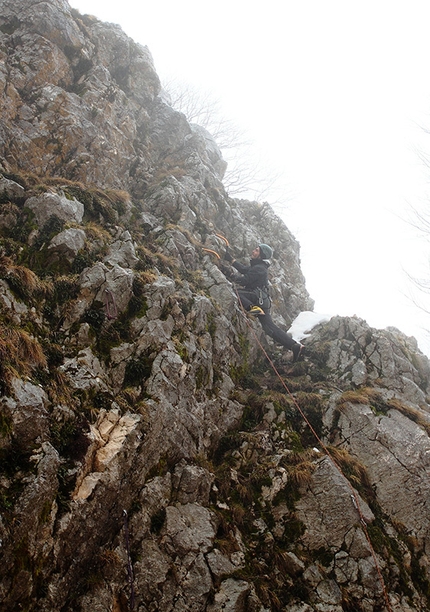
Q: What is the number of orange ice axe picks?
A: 2